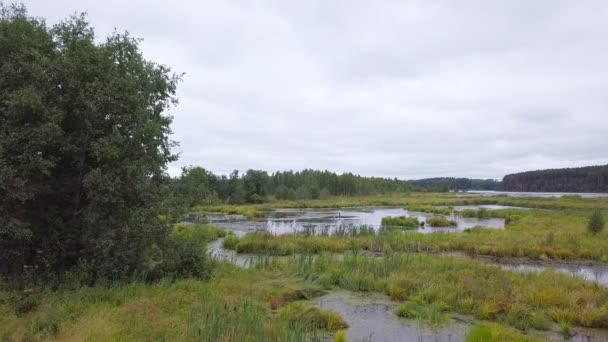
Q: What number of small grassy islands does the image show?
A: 2